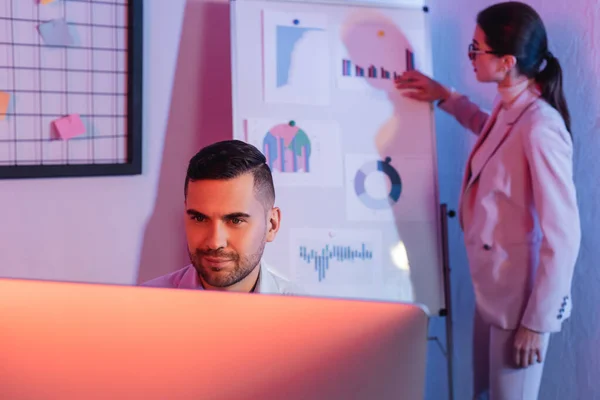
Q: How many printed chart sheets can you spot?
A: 5